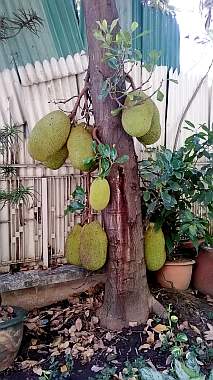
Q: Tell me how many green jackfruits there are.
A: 9